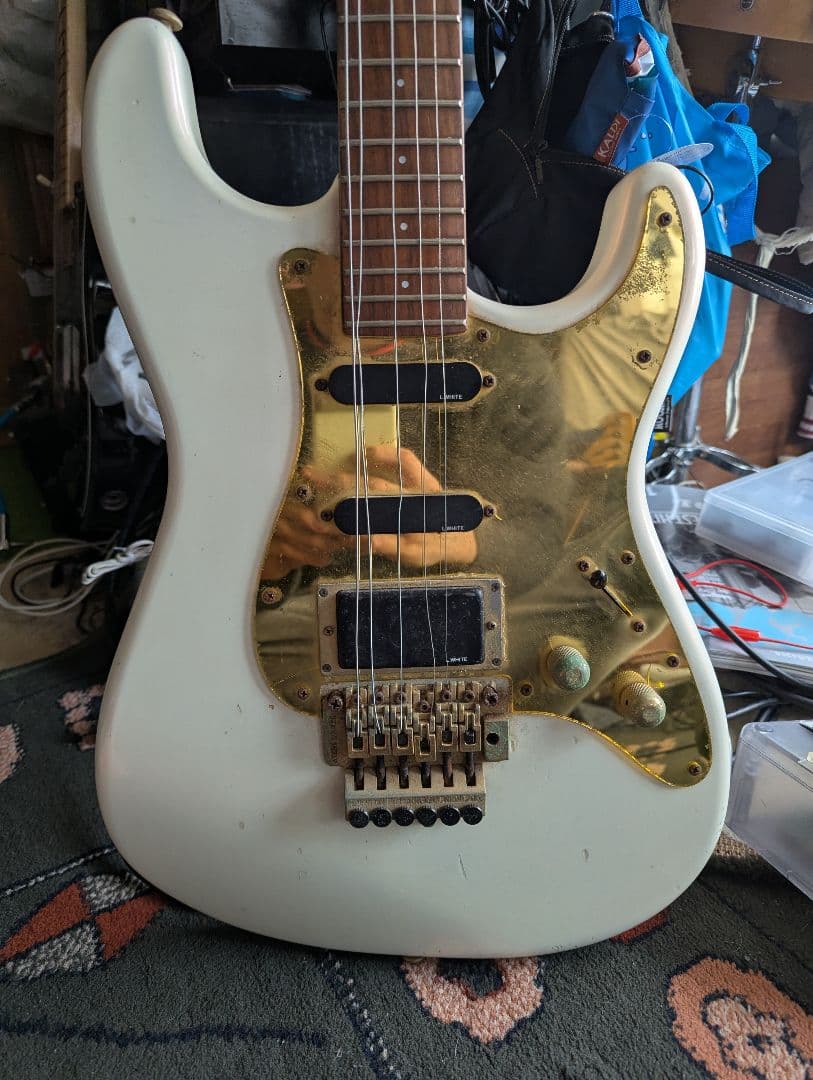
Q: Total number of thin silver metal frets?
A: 10